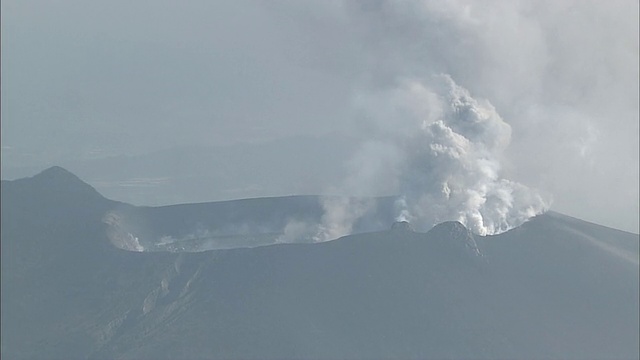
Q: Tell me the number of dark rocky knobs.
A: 2